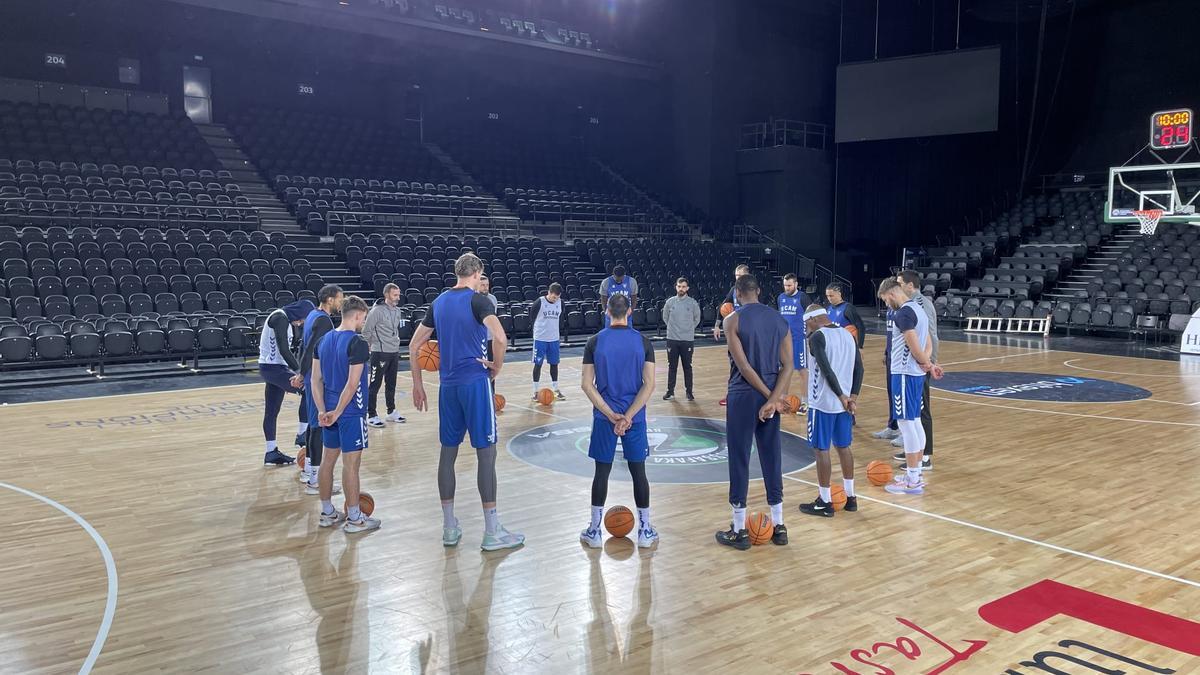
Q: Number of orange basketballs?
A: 12